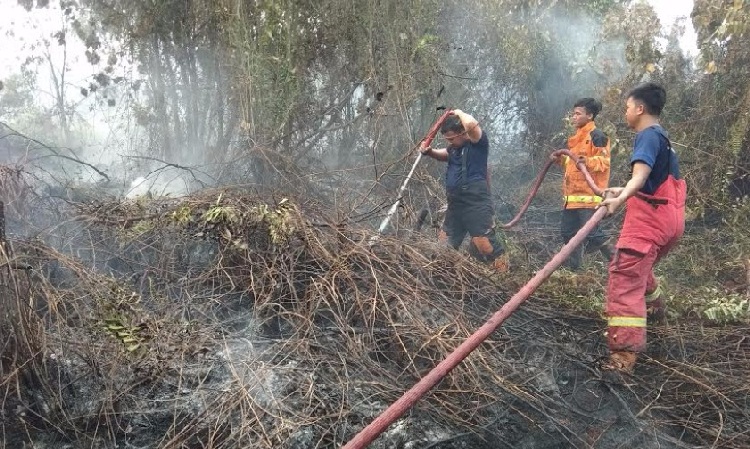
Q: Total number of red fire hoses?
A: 1